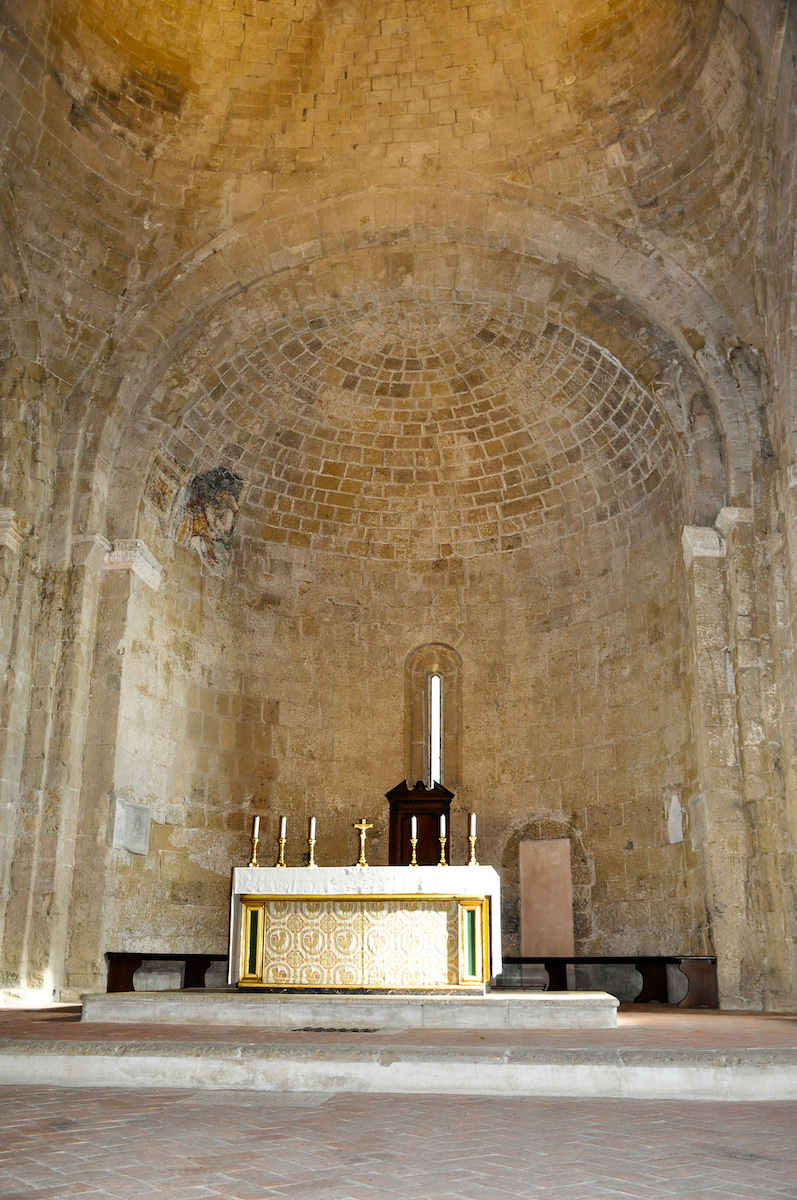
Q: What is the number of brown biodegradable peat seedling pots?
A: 0